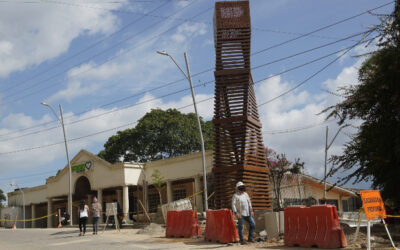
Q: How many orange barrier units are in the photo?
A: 3